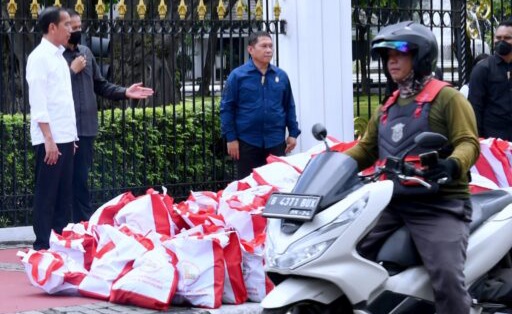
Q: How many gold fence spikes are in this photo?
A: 14